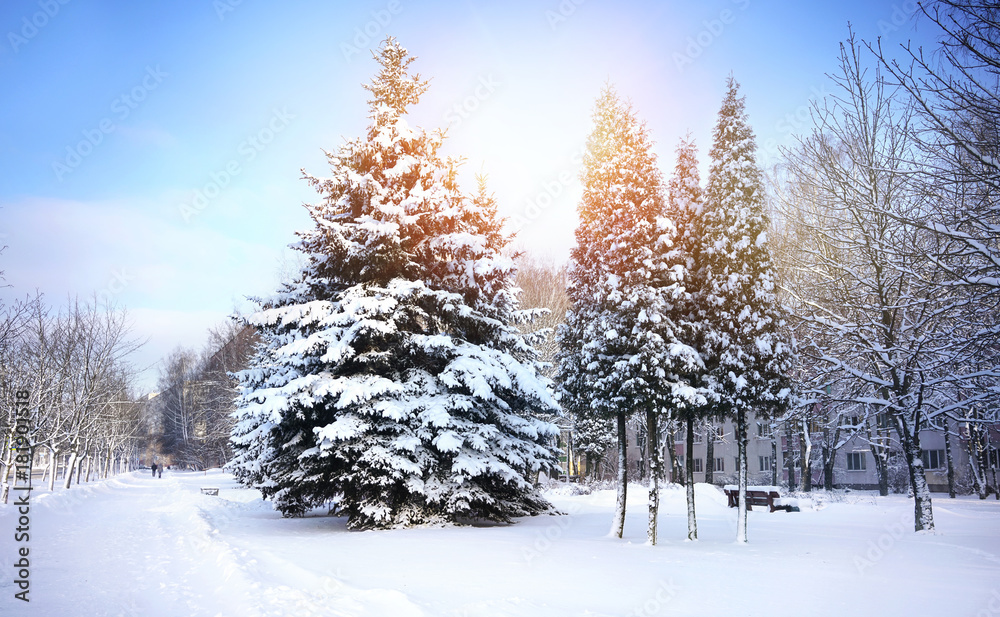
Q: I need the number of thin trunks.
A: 4